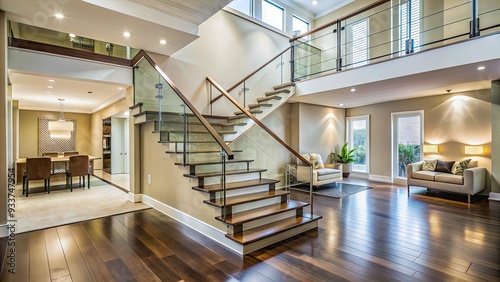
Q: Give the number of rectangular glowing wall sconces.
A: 2